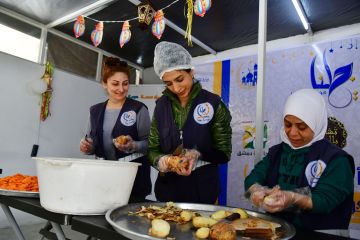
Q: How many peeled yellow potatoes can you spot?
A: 6